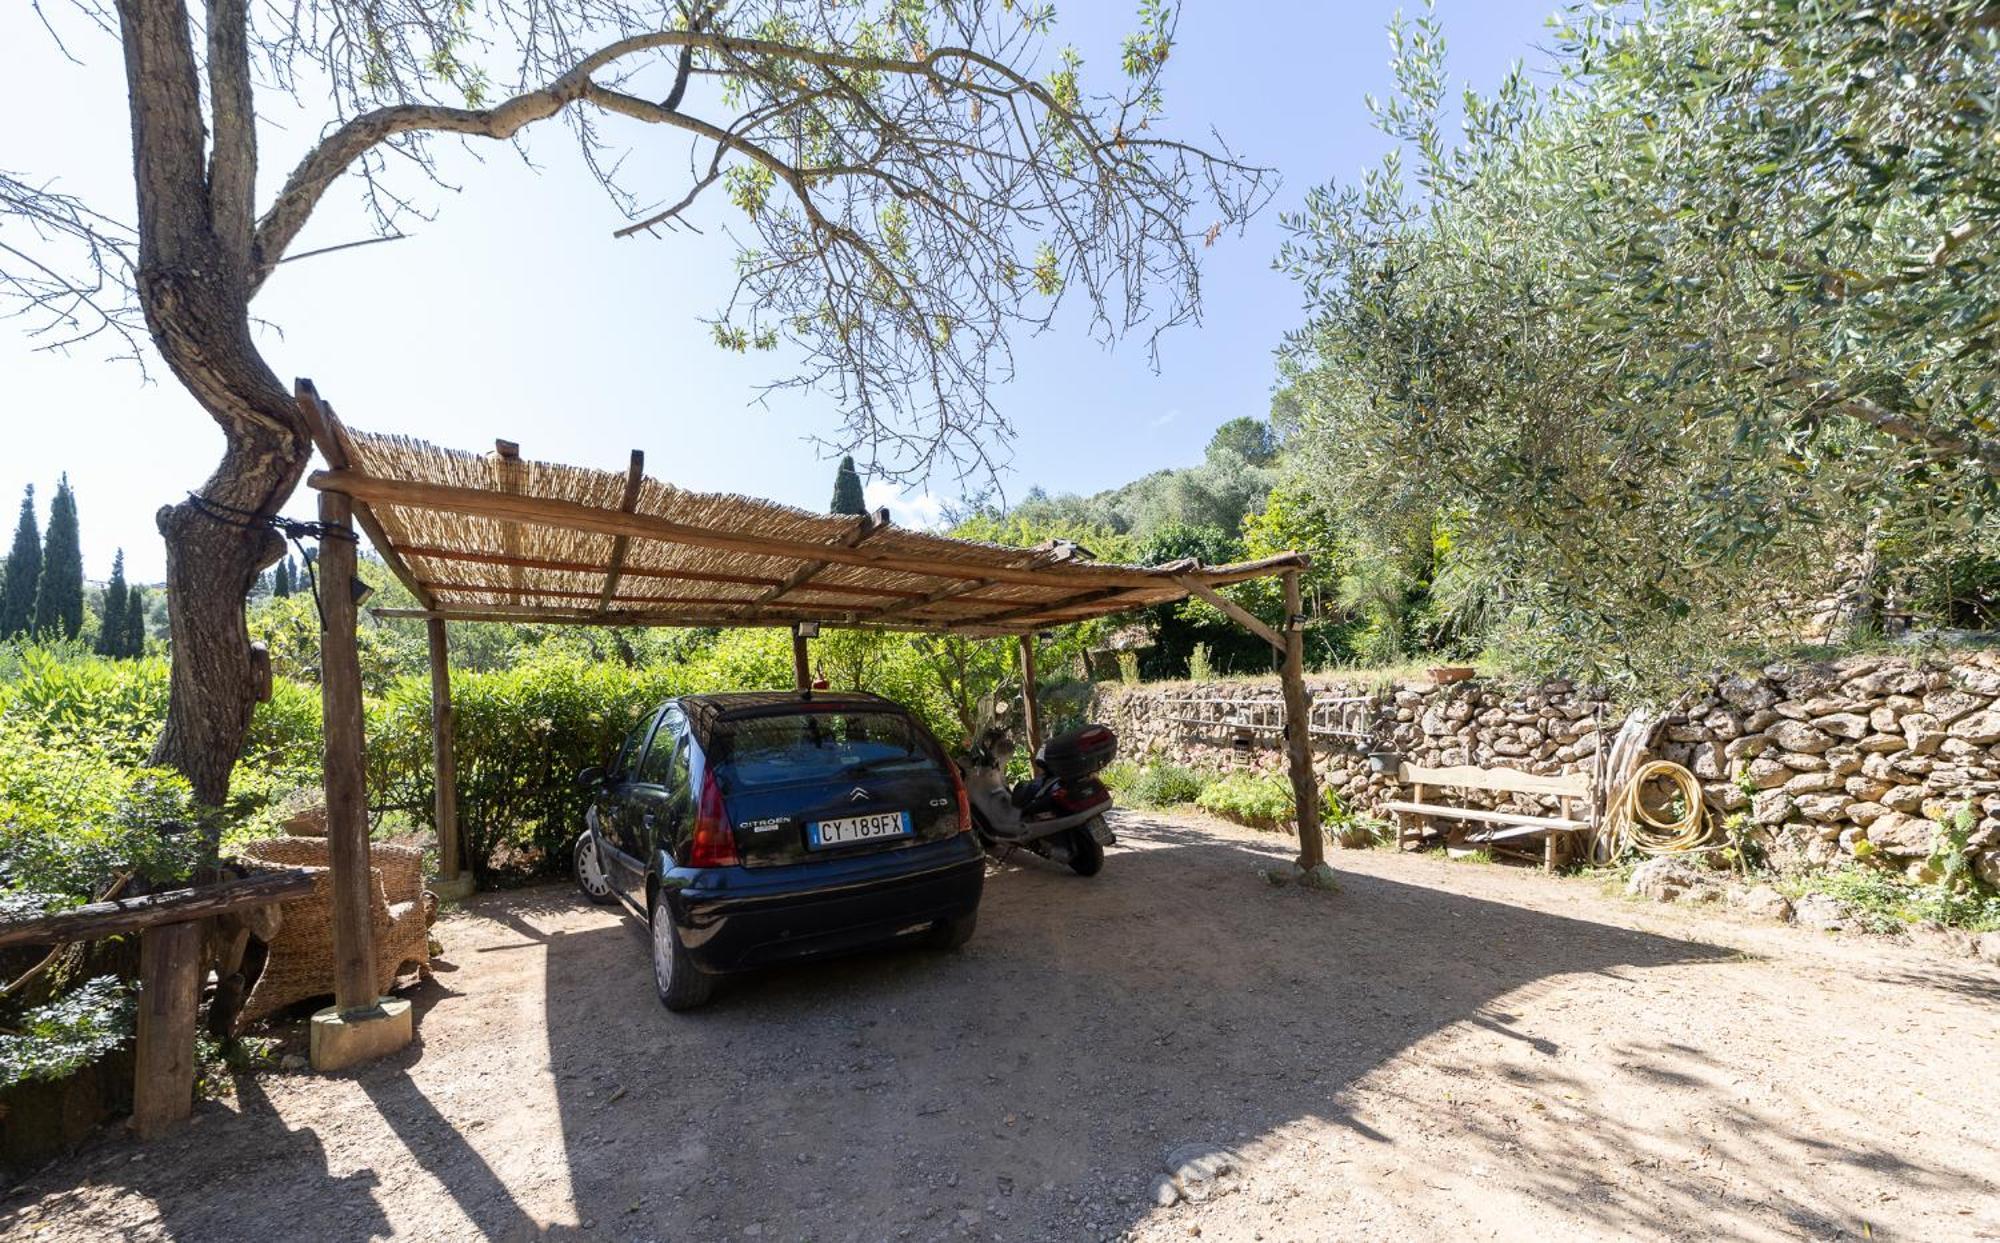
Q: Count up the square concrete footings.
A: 2